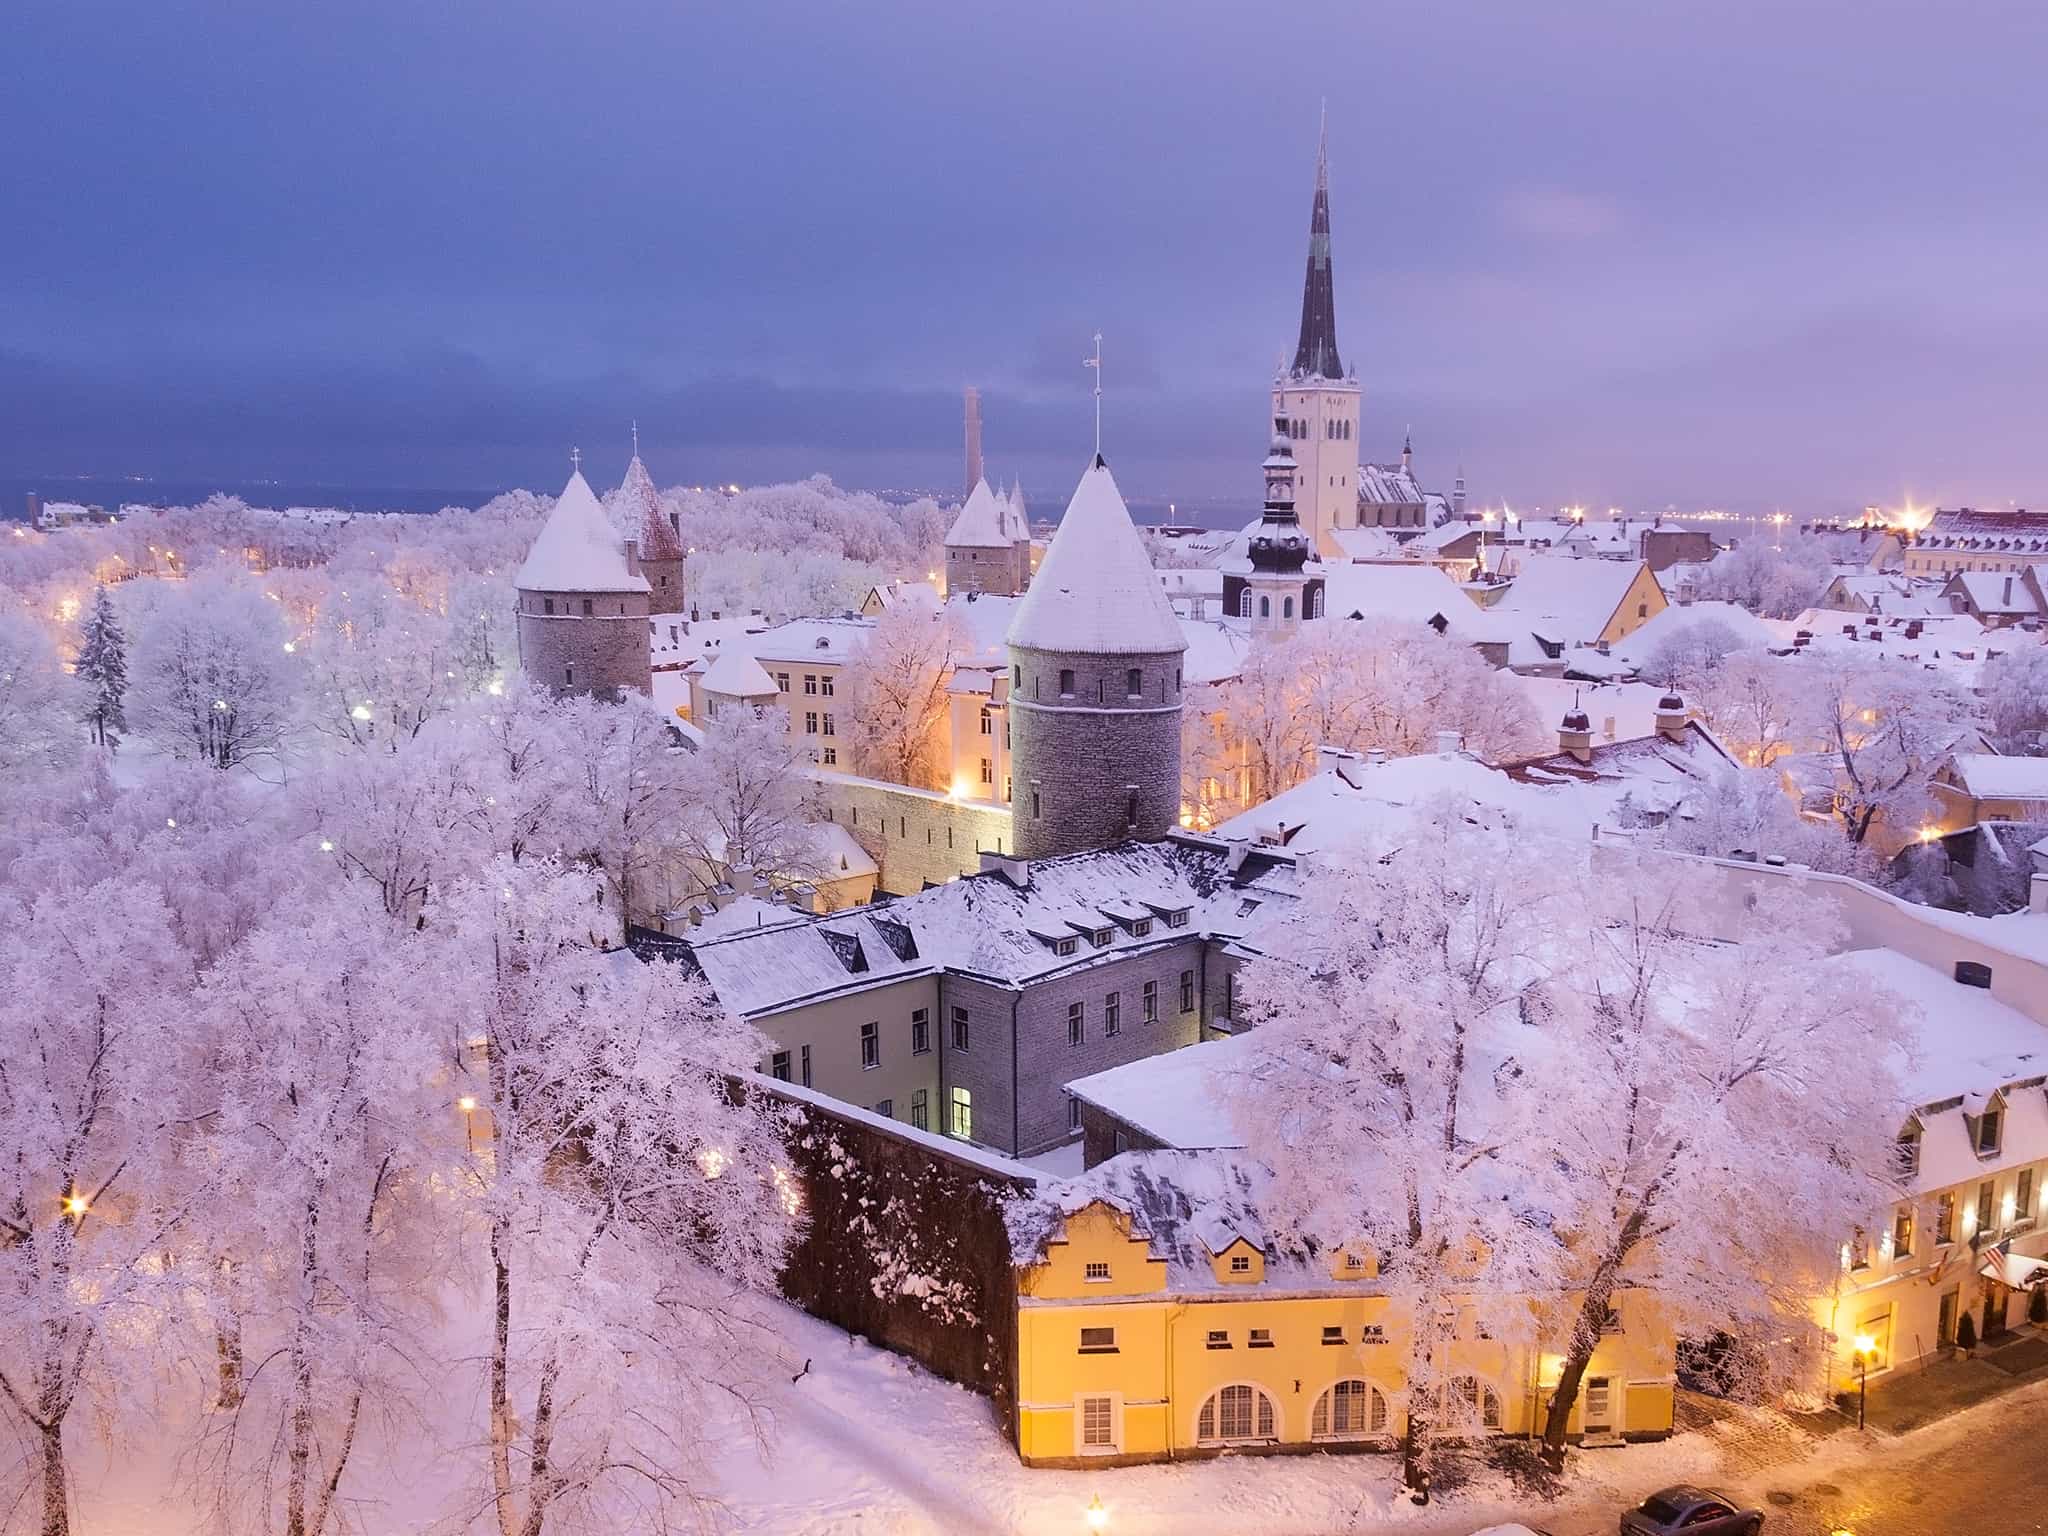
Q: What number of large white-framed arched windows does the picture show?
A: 3